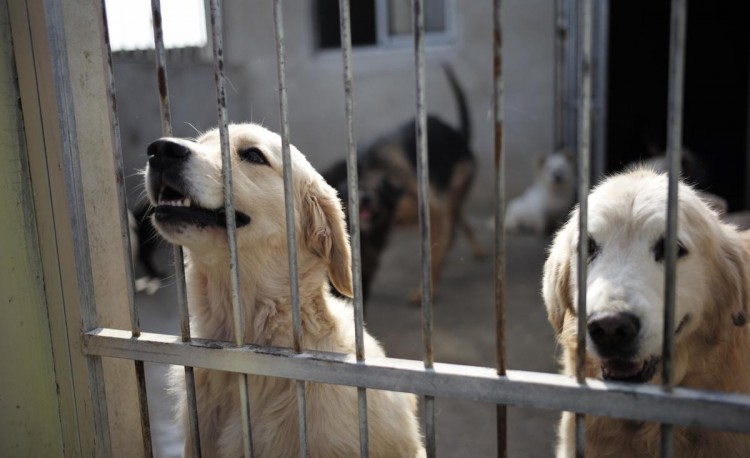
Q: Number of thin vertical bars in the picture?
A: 9